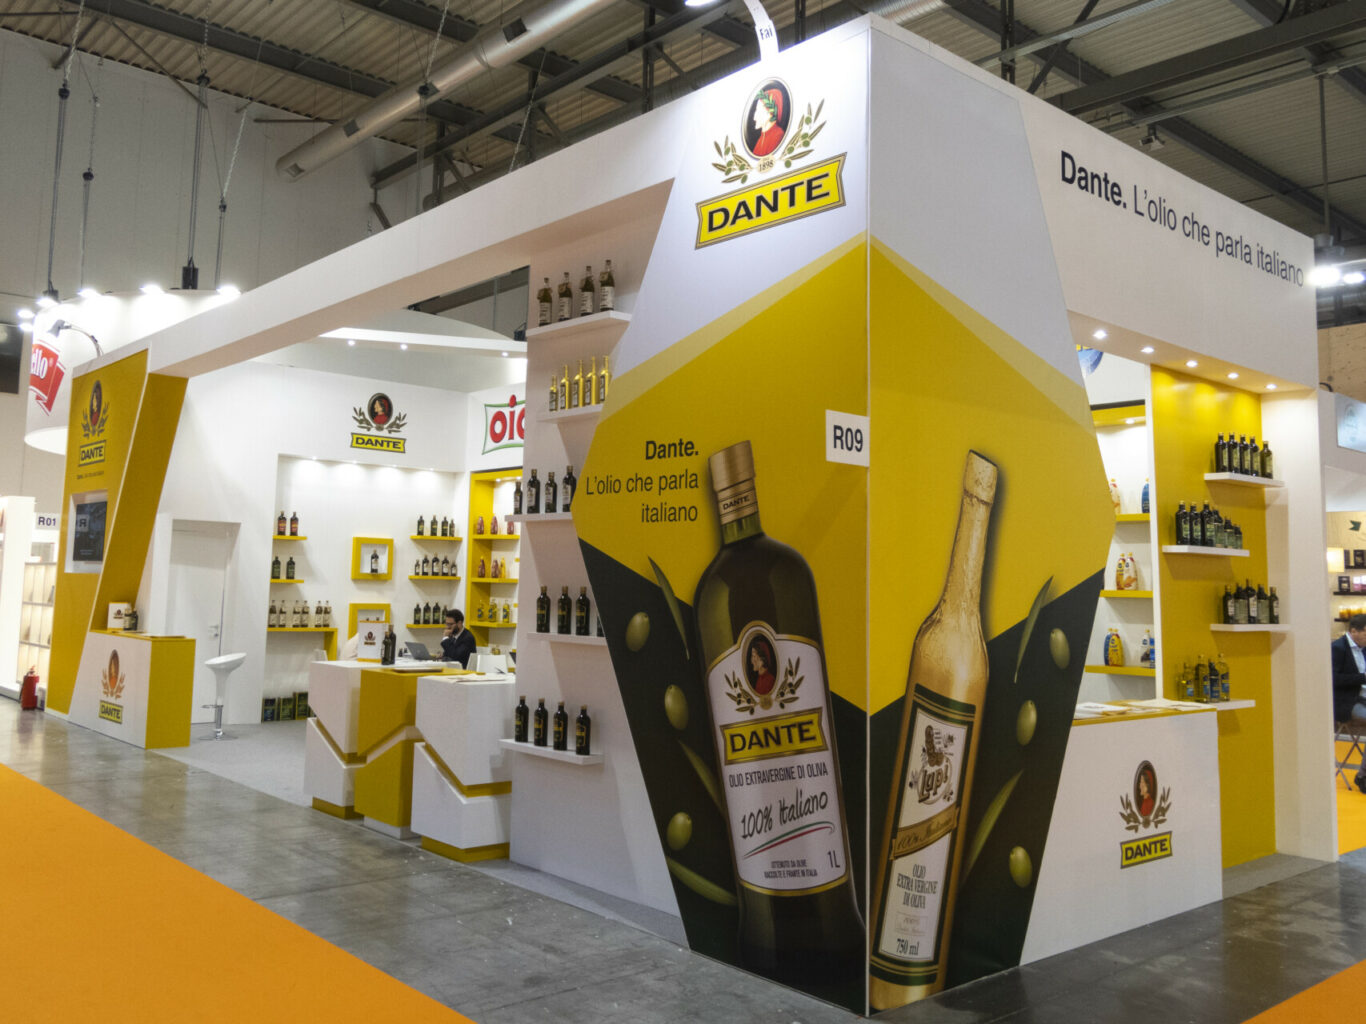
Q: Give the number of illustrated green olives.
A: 6